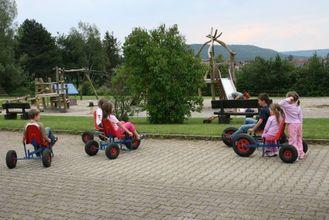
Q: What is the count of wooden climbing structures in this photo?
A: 2